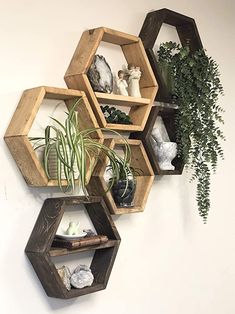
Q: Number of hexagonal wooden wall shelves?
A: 6